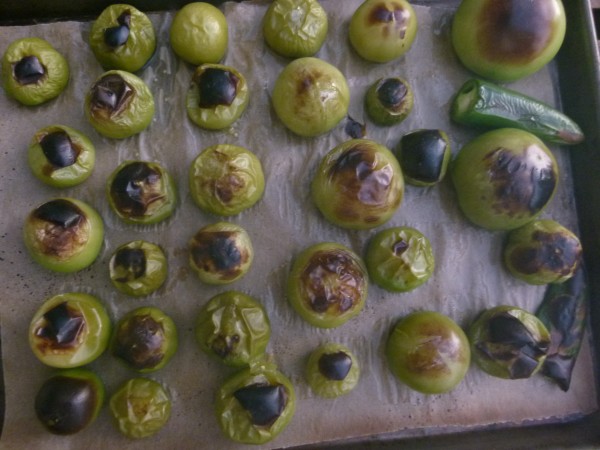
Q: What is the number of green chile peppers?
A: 2